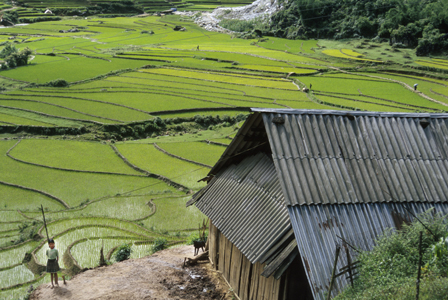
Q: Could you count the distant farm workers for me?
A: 3